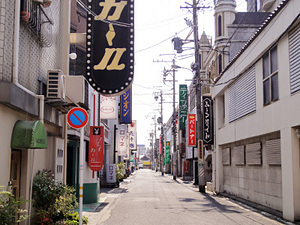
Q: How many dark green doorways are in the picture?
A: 1